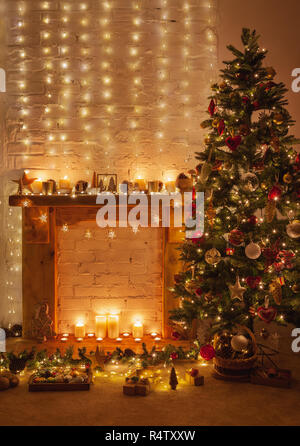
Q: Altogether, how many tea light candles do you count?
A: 10